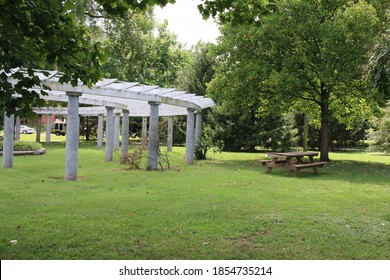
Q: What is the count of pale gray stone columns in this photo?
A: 14